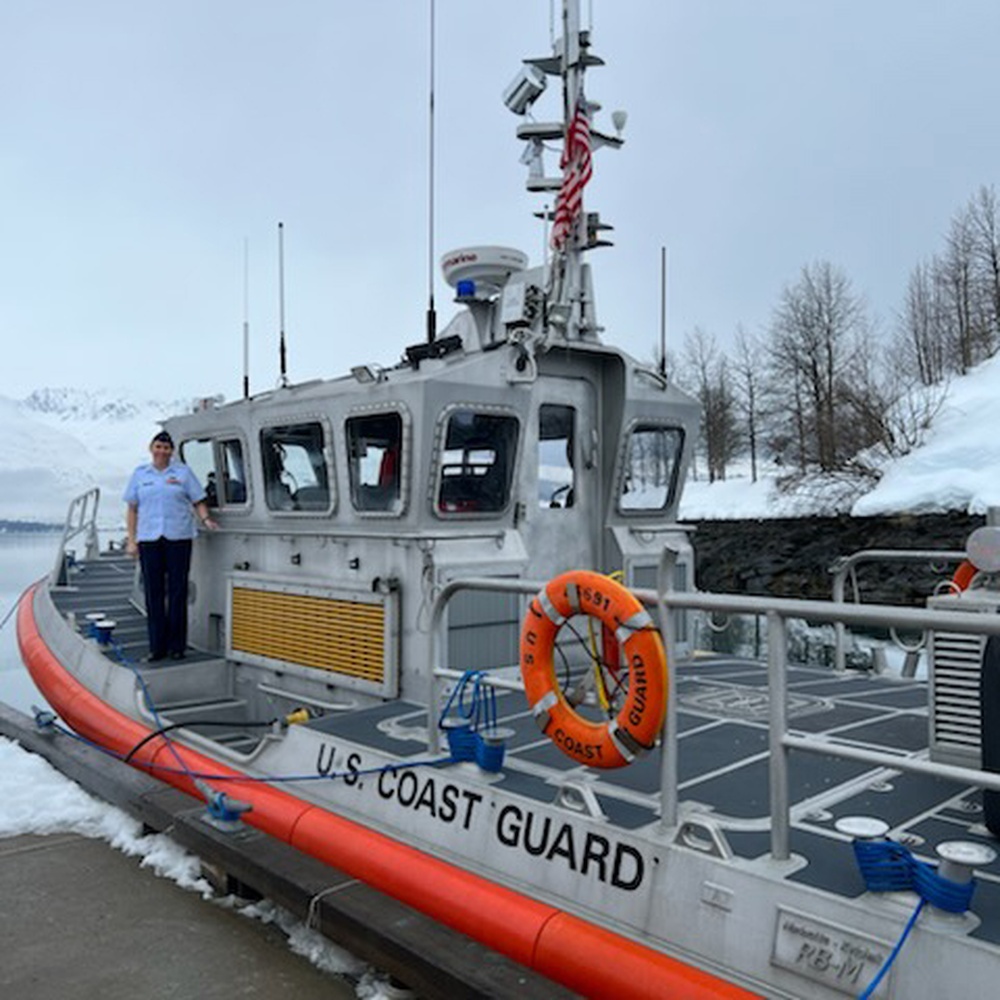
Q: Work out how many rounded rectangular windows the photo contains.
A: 6